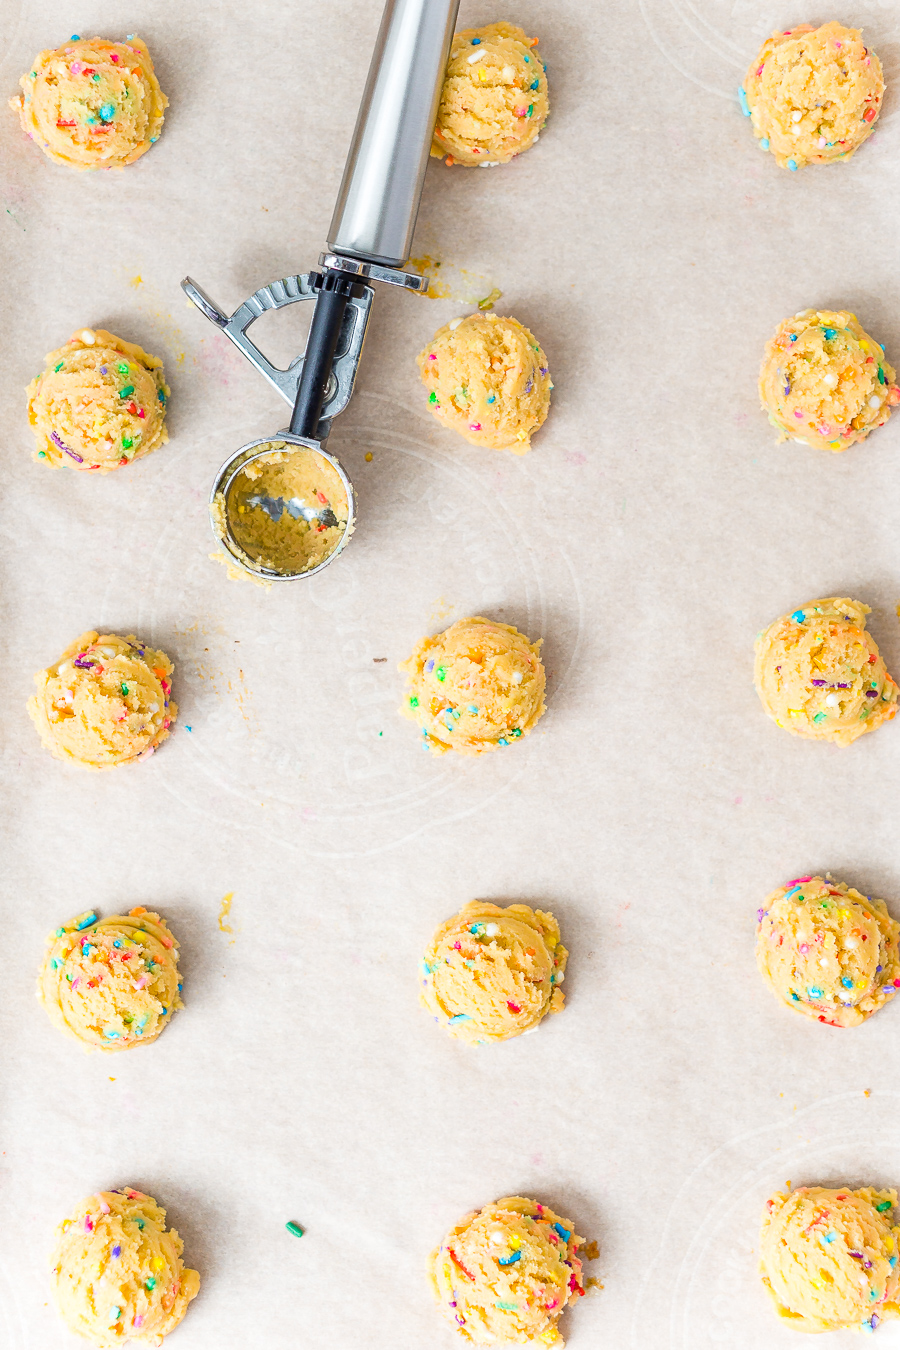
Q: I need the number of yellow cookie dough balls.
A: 15